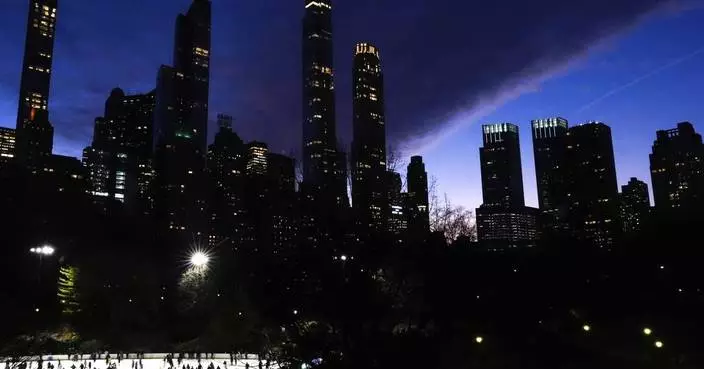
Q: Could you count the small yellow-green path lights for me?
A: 4